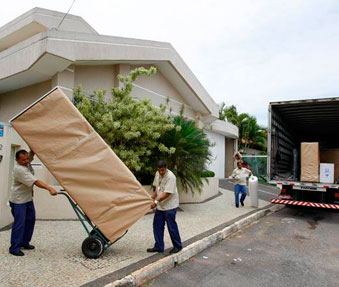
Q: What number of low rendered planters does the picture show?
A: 1